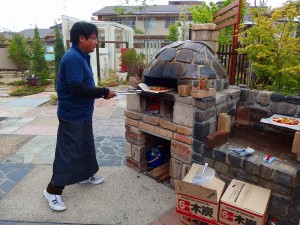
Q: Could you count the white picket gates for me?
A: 1